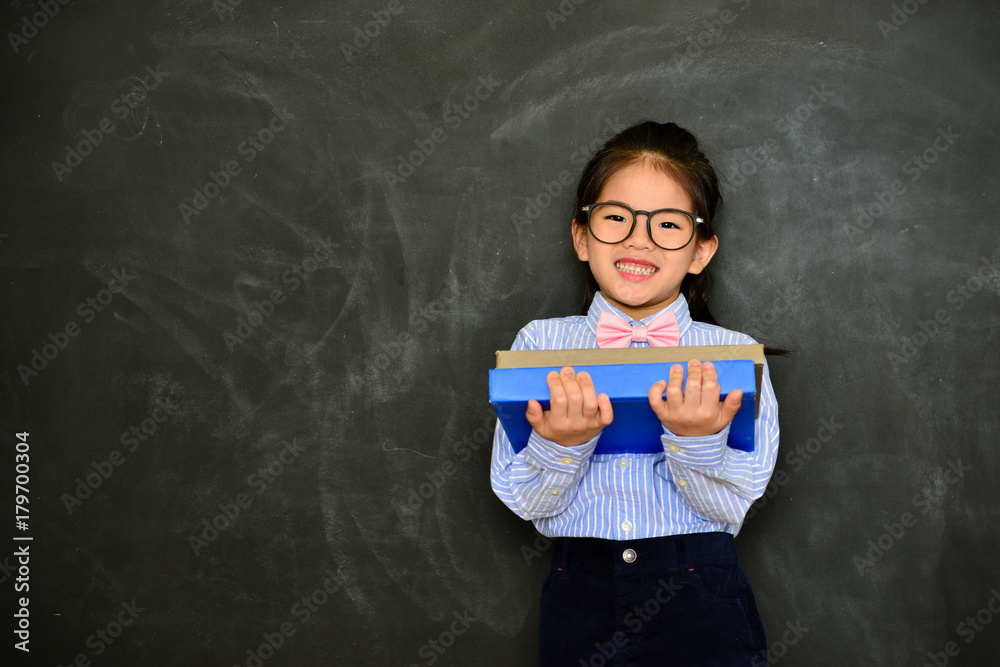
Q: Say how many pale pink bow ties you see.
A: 1